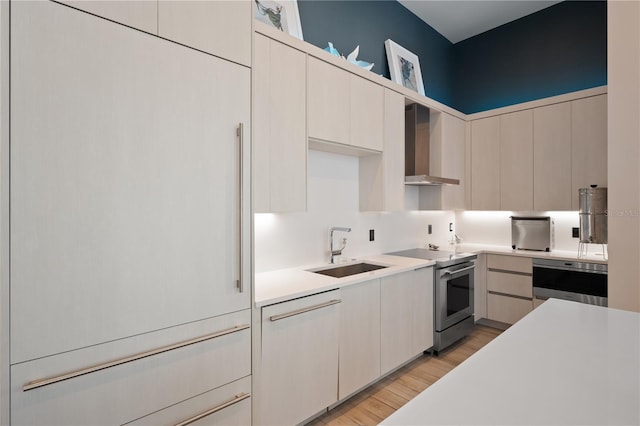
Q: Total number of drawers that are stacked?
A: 3